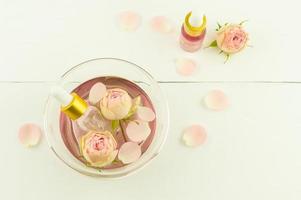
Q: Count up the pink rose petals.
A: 10